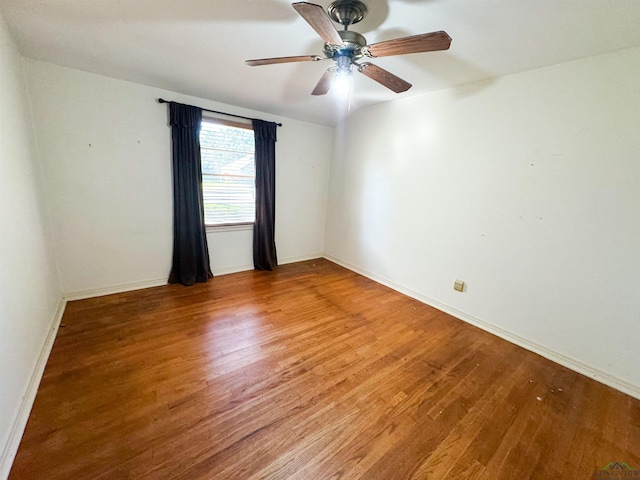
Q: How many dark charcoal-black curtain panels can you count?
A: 2